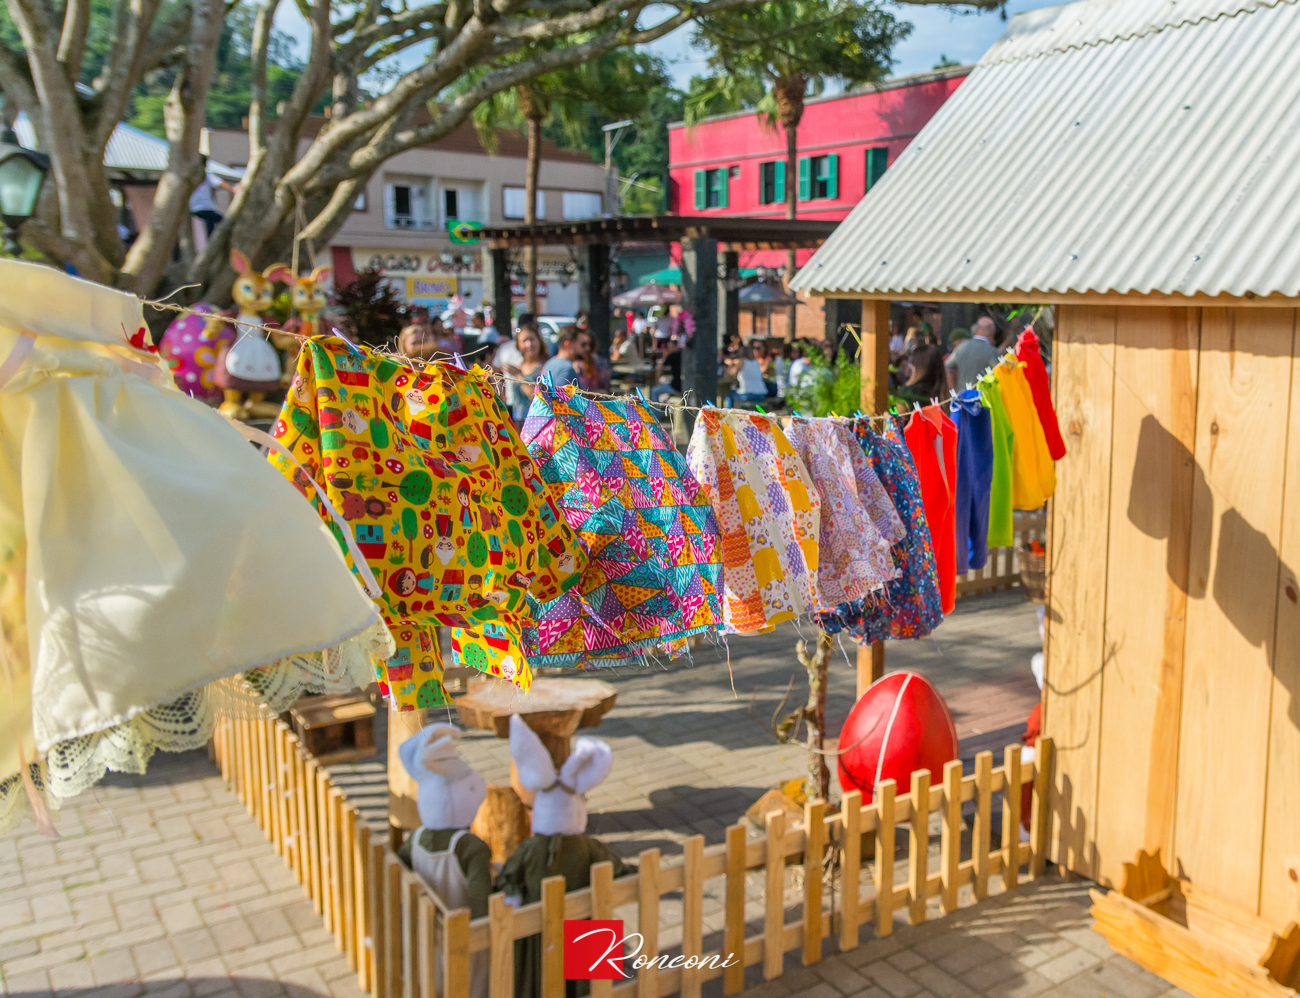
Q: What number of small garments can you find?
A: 11